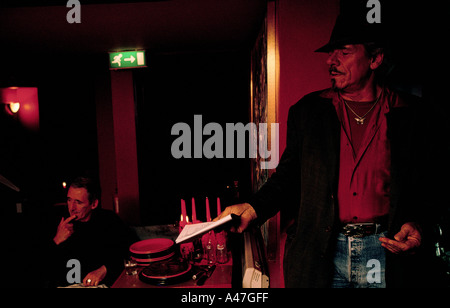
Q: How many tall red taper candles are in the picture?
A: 4